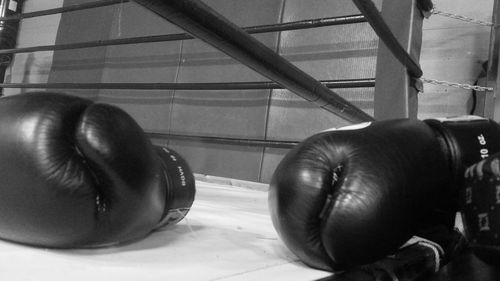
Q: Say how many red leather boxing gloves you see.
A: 0